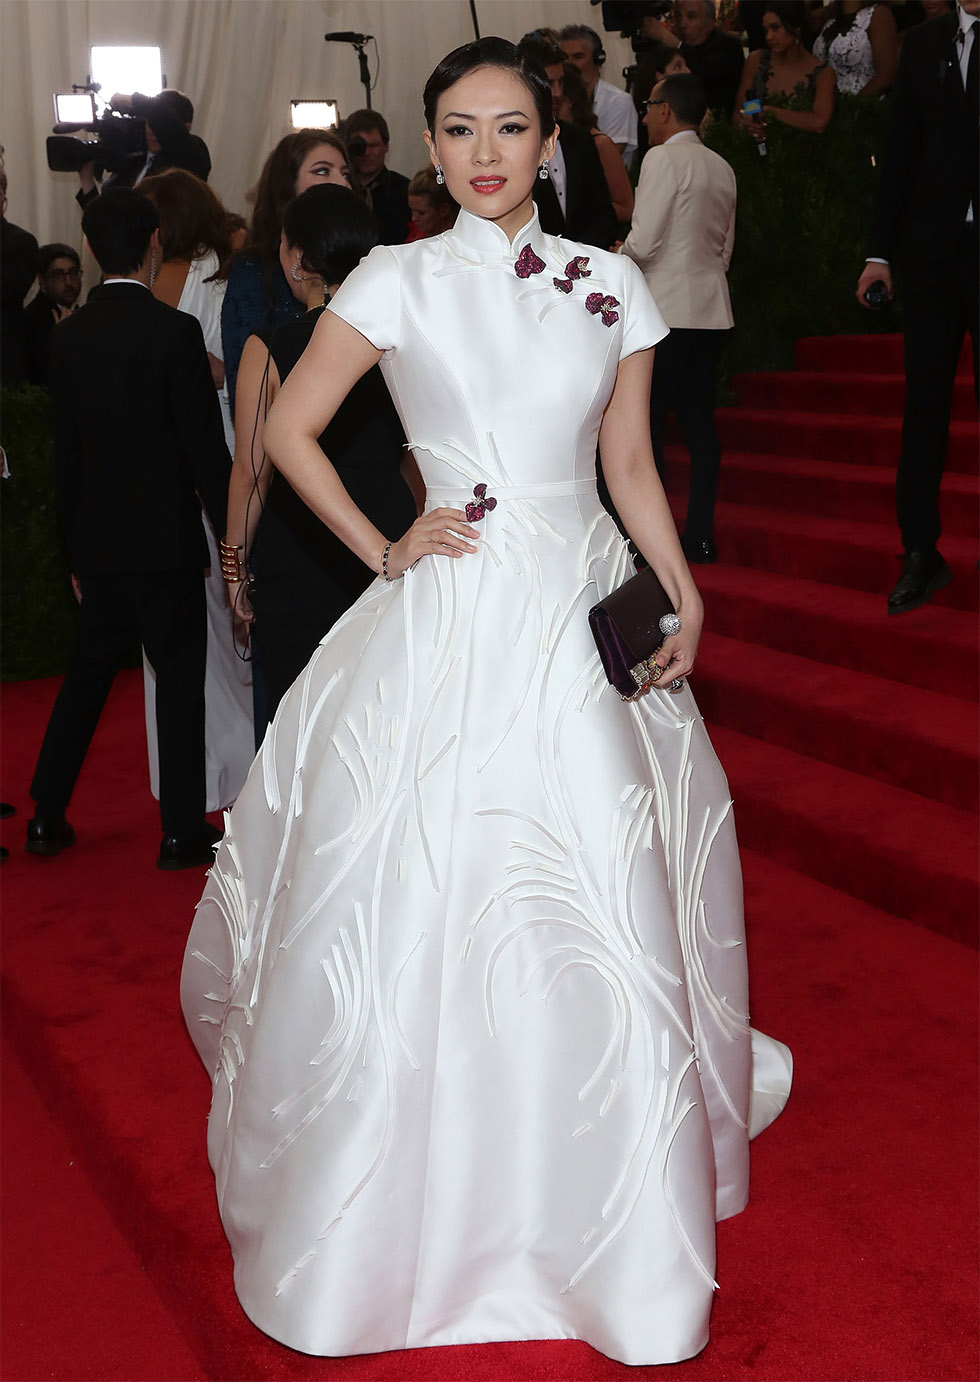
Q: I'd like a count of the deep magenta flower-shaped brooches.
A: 5